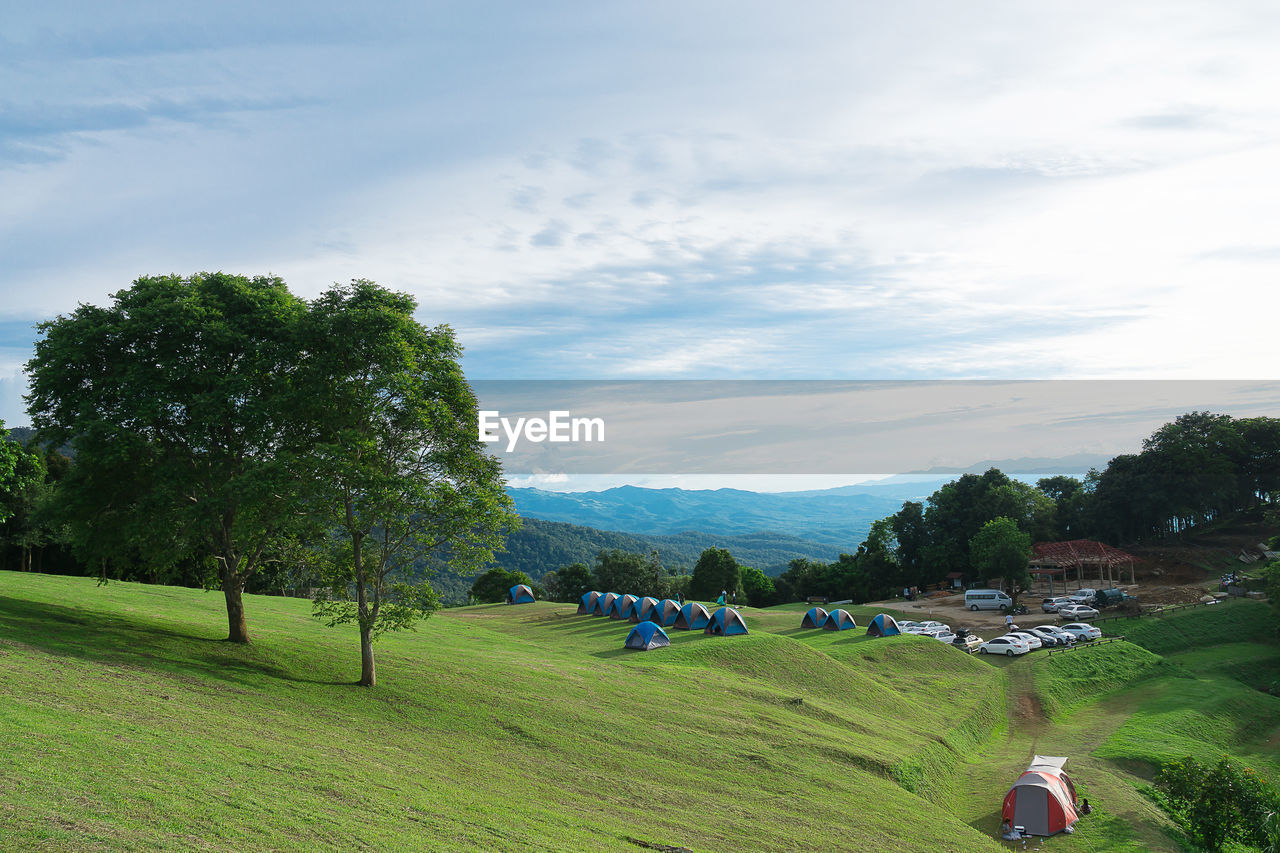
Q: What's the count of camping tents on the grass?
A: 13